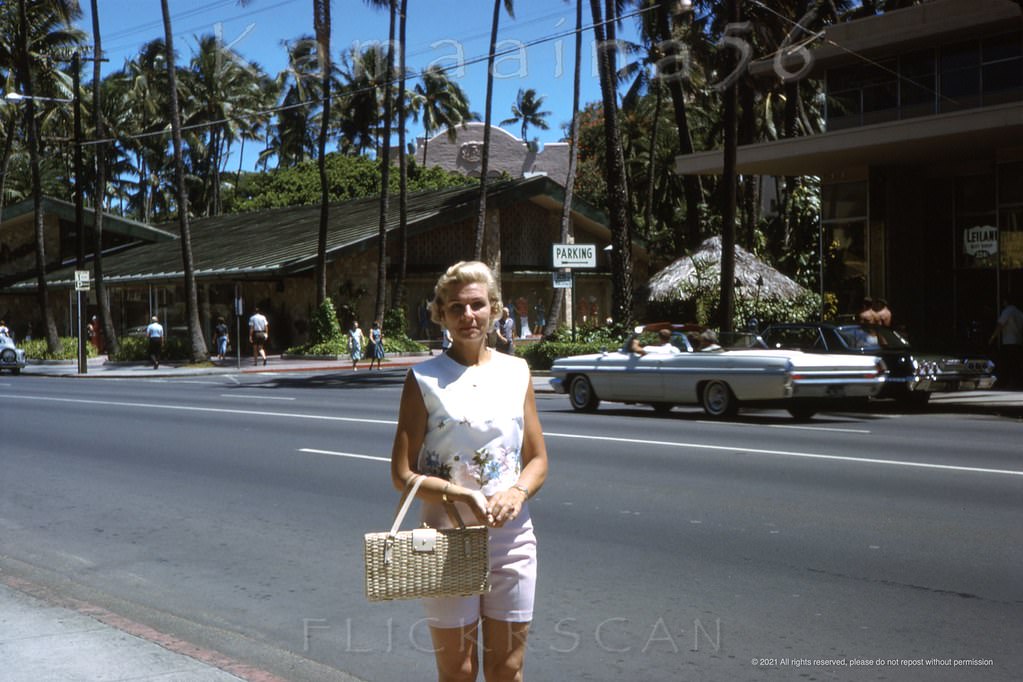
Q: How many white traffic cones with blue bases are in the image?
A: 0